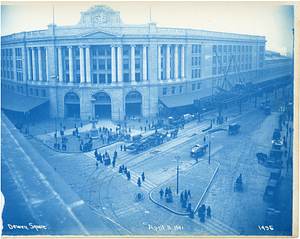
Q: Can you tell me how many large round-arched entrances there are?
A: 3